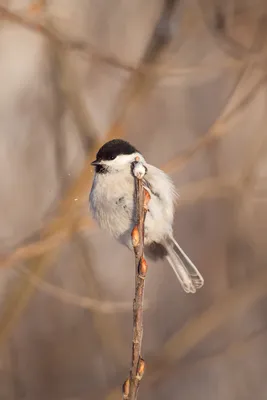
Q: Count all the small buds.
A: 5